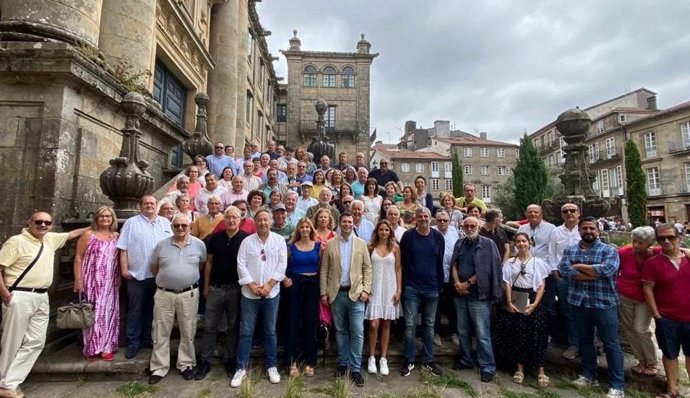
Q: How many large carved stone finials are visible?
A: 4